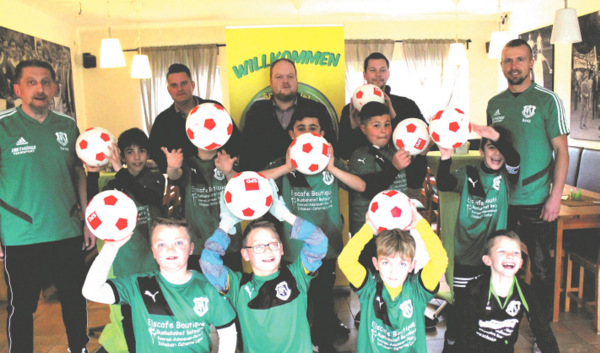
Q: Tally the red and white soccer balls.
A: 9